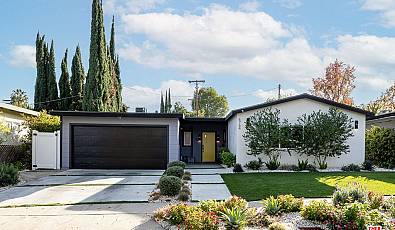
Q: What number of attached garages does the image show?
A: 1